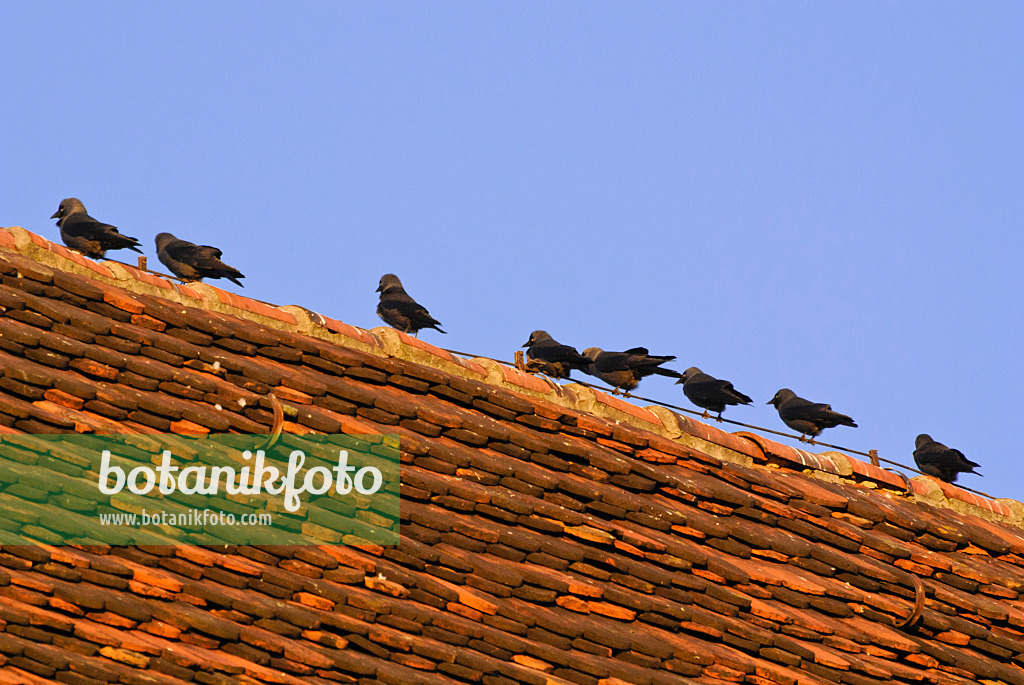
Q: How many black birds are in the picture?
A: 8